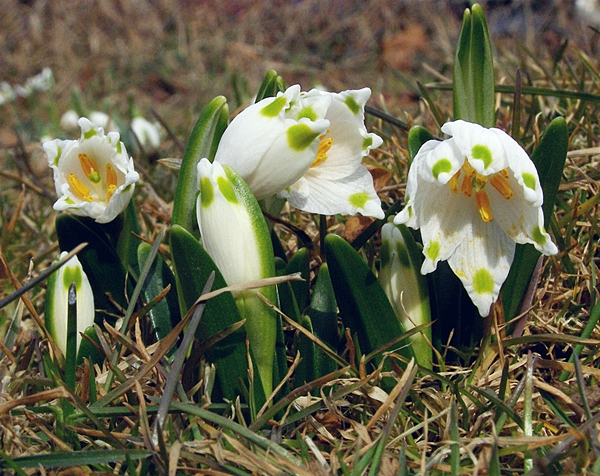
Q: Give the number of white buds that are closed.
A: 3